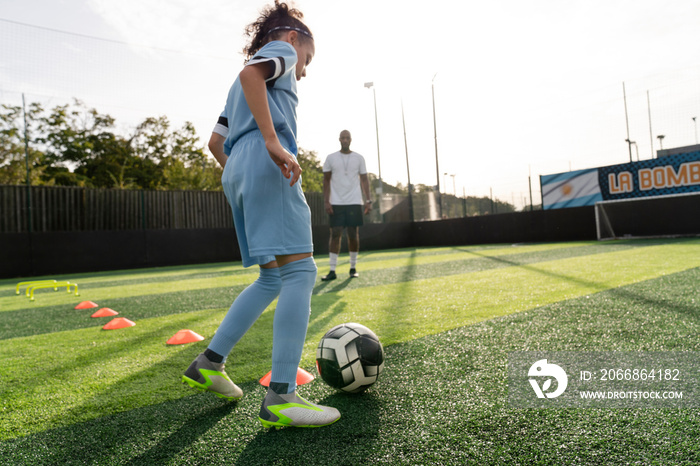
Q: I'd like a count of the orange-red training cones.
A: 5